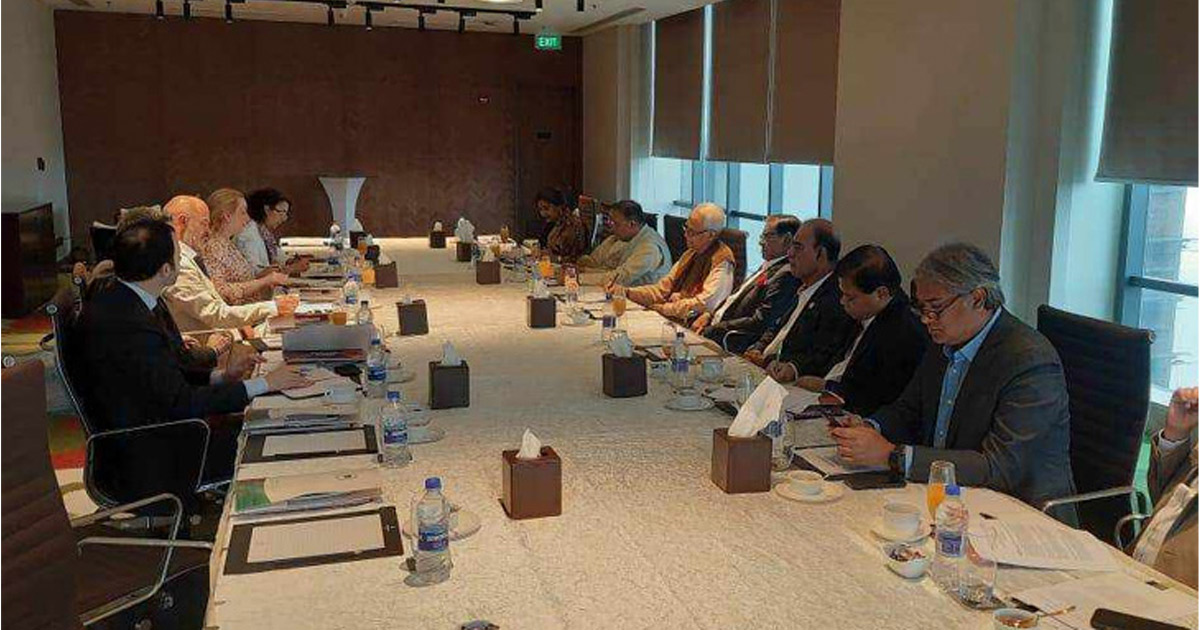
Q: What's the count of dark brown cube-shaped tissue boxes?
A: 12